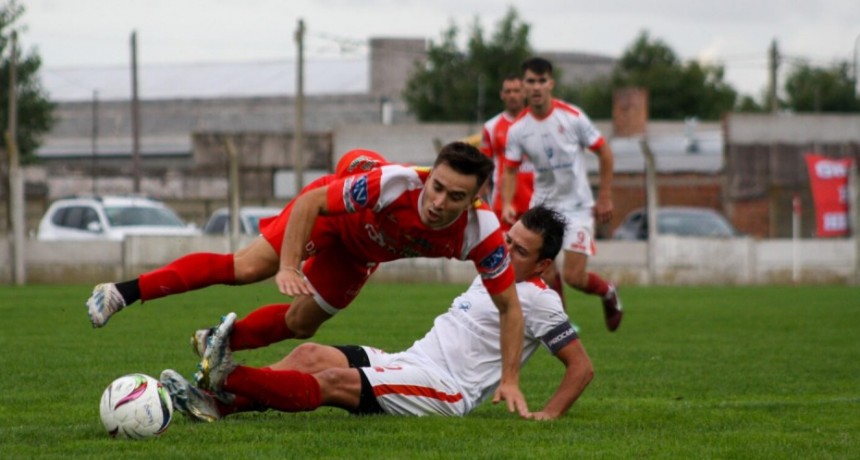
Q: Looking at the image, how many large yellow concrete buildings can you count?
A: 0